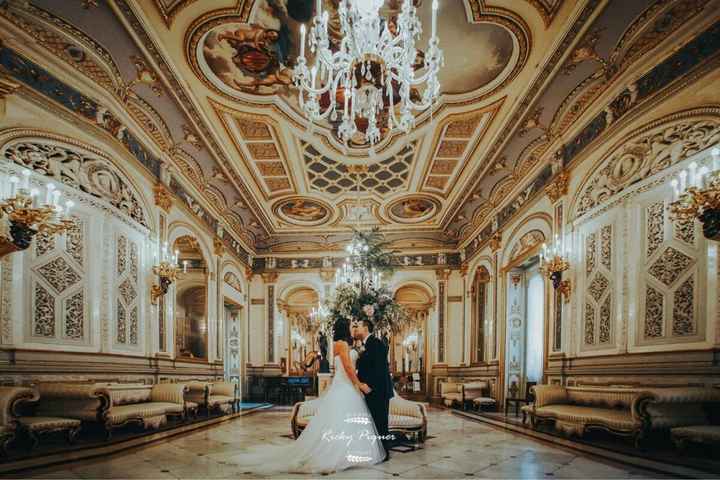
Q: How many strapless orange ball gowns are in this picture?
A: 0